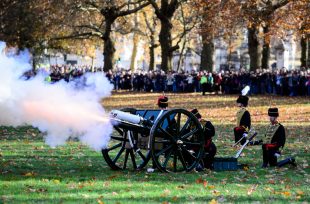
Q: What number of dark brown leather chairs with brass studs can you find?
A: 0